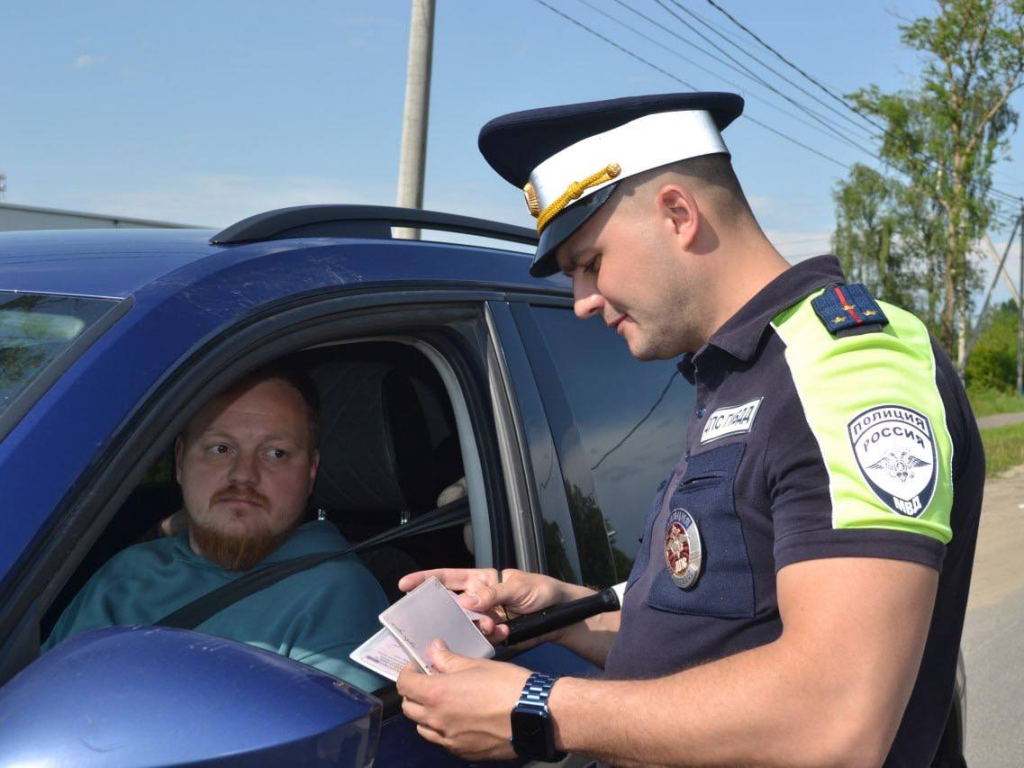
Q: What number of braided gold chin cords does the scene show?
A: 1